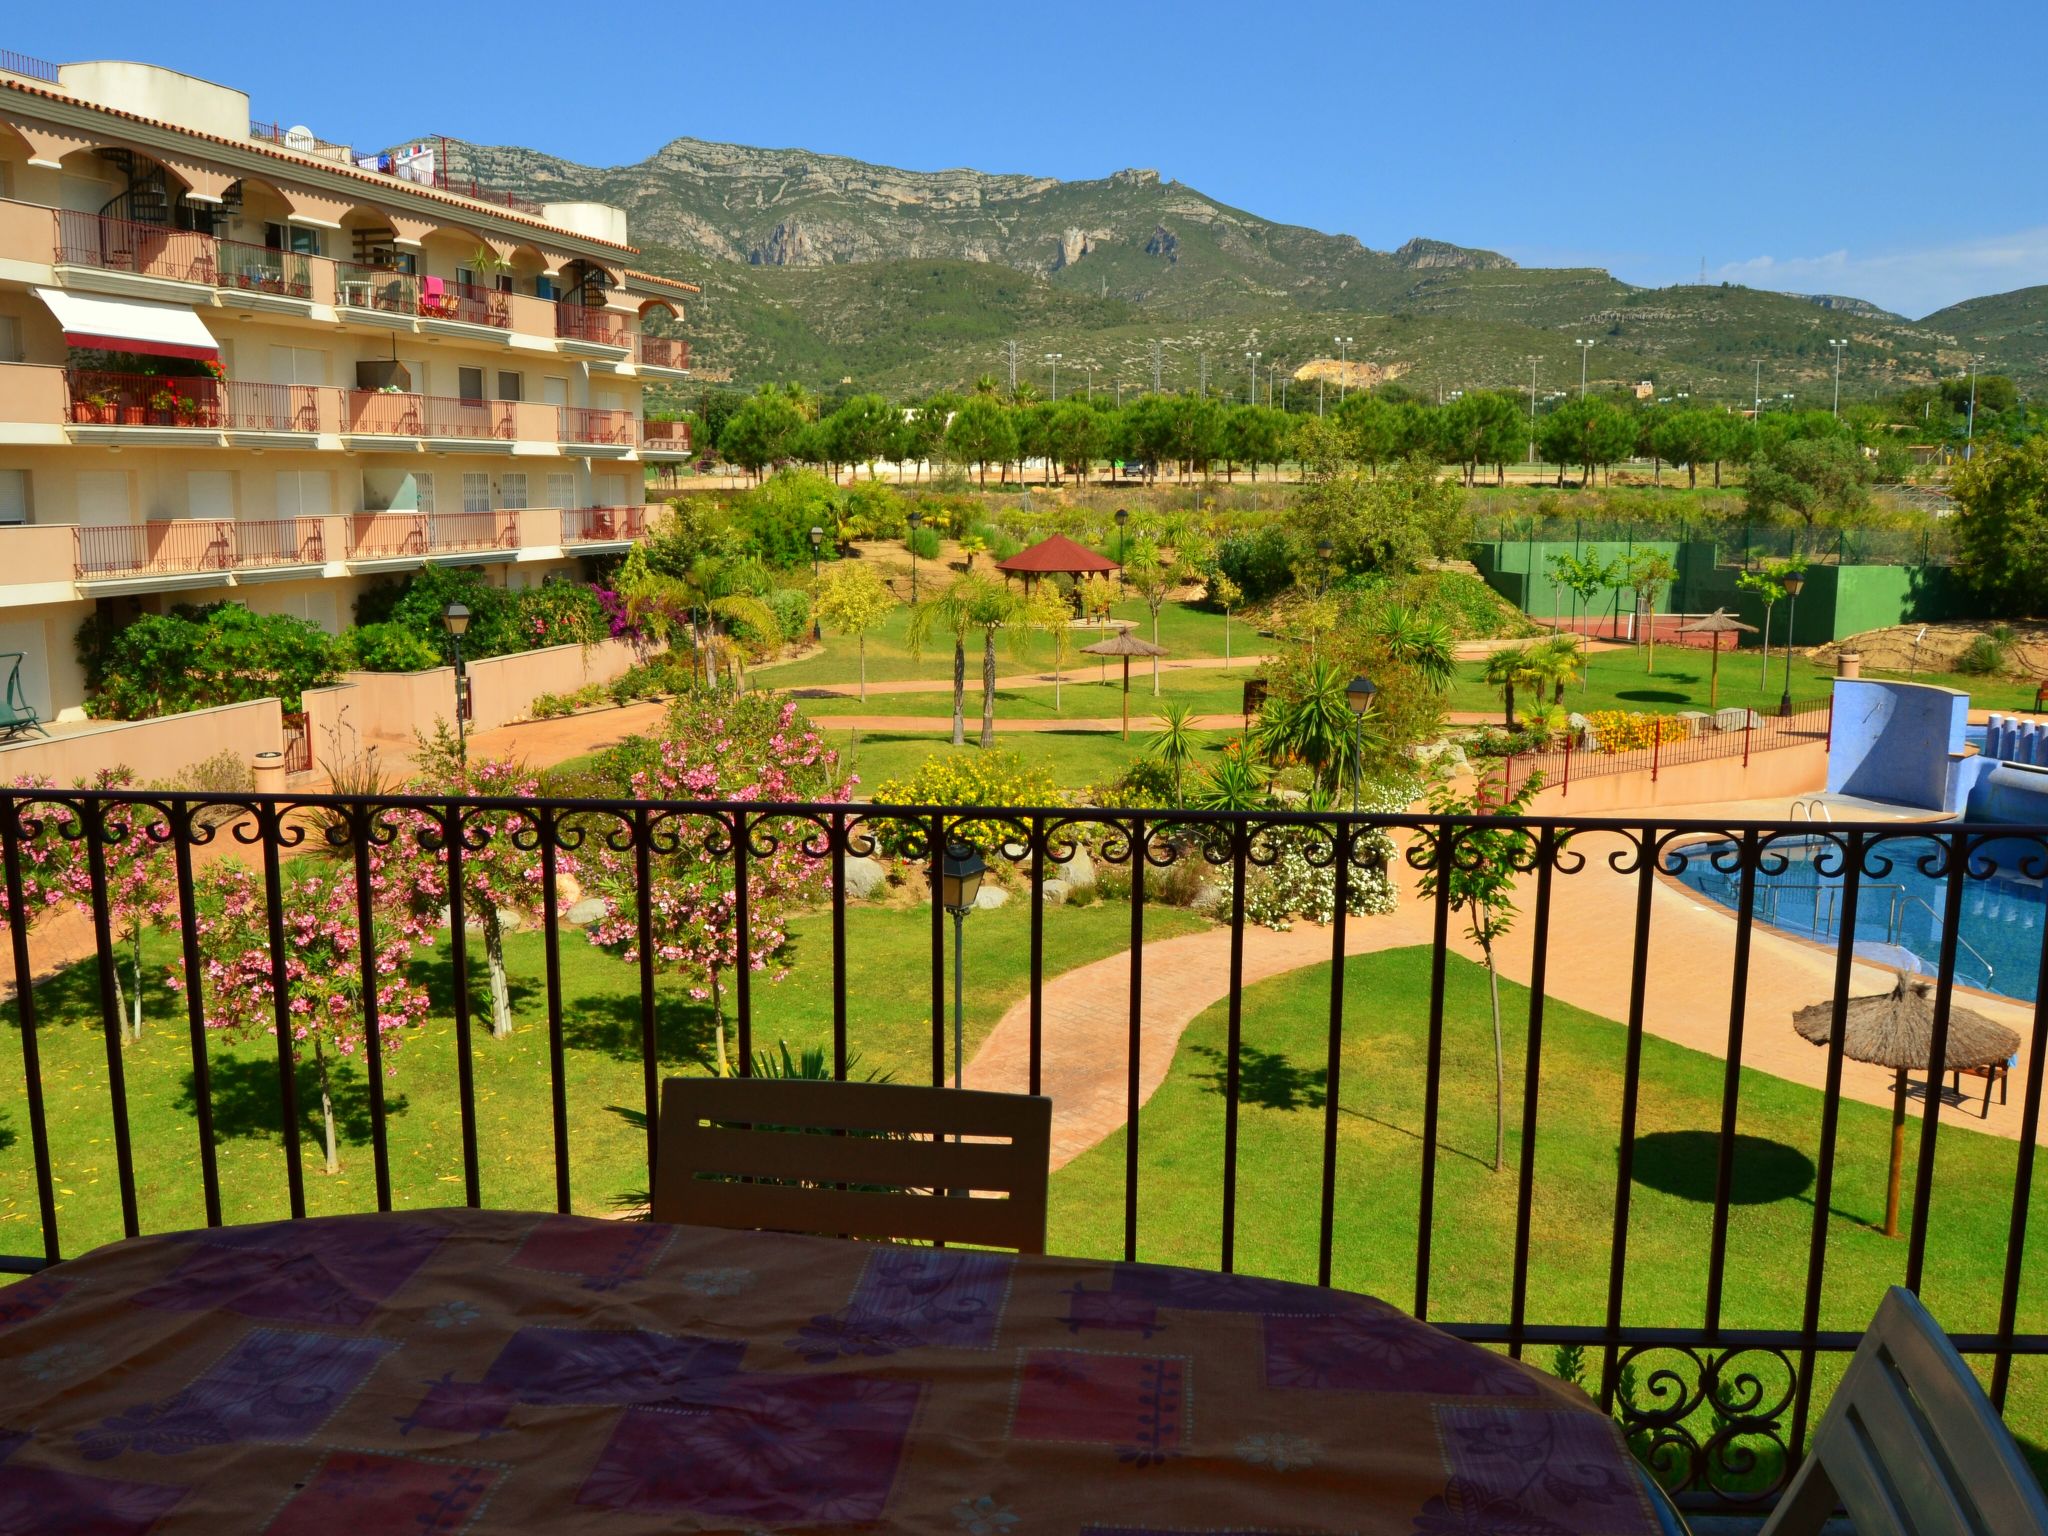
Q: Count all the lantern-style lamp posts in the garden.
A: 8